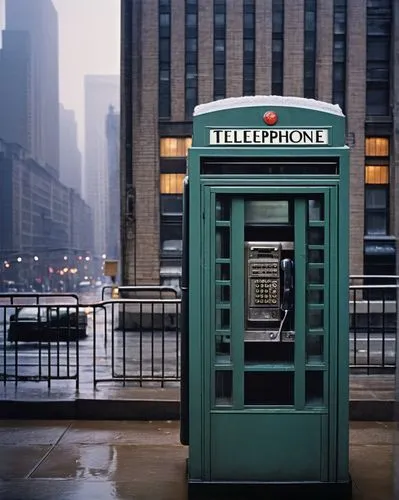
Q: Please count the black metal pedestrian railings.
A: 3